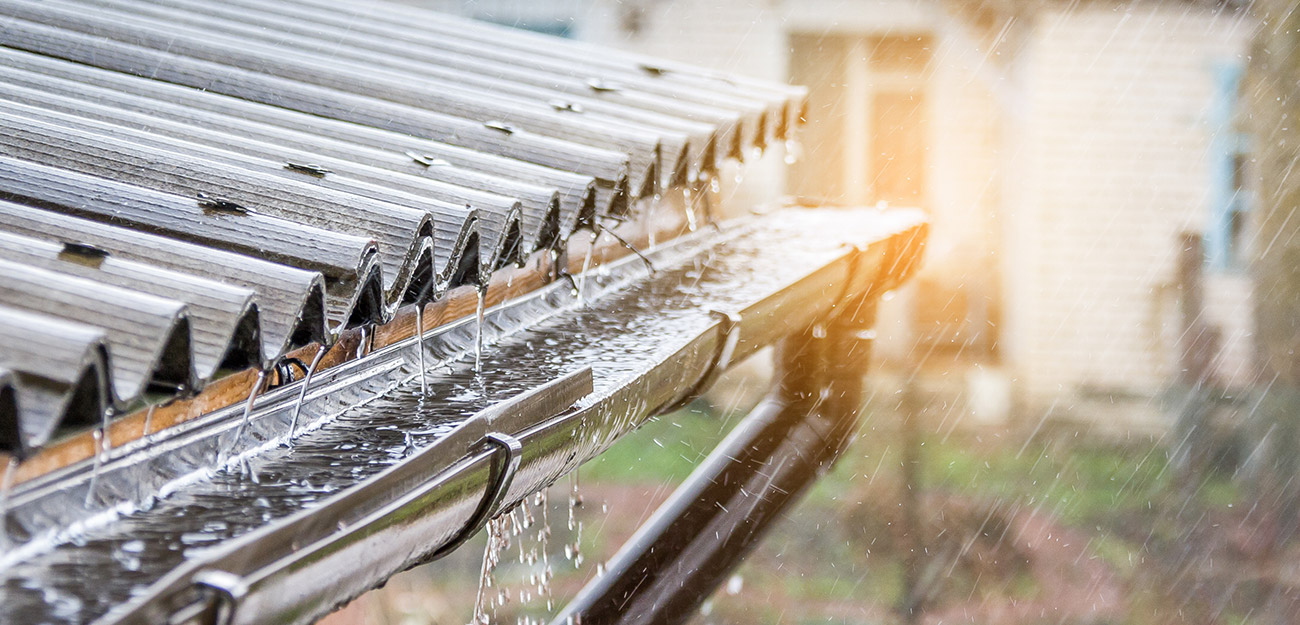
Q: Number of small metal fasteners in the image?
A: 8